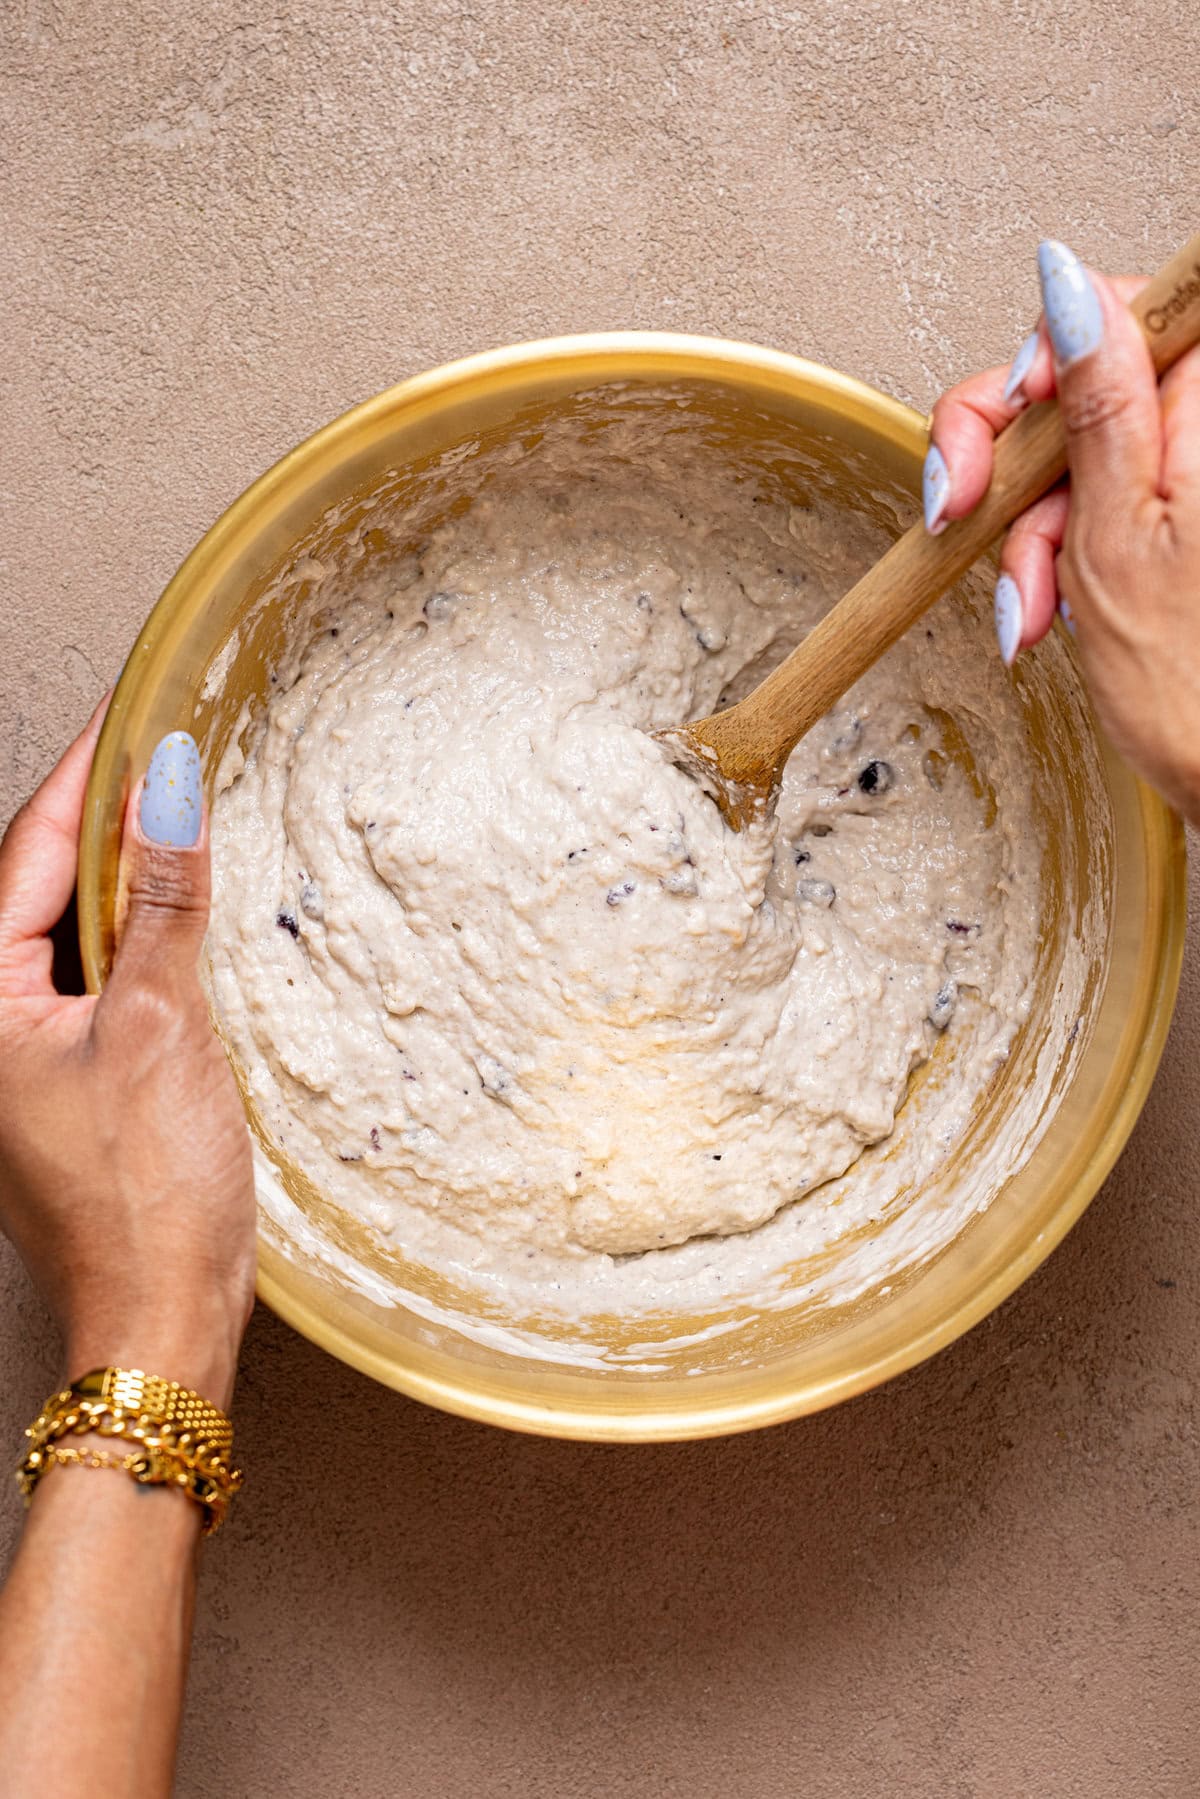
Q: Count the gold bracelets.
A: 3